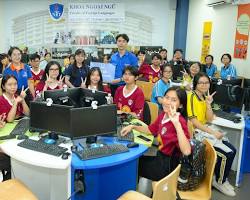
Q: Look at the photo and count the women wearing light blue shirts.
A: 3